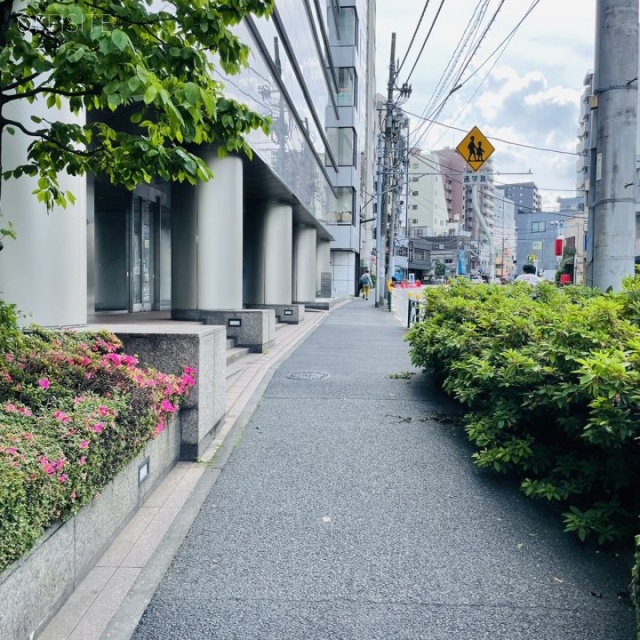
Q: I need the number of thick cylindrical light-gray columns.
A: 5